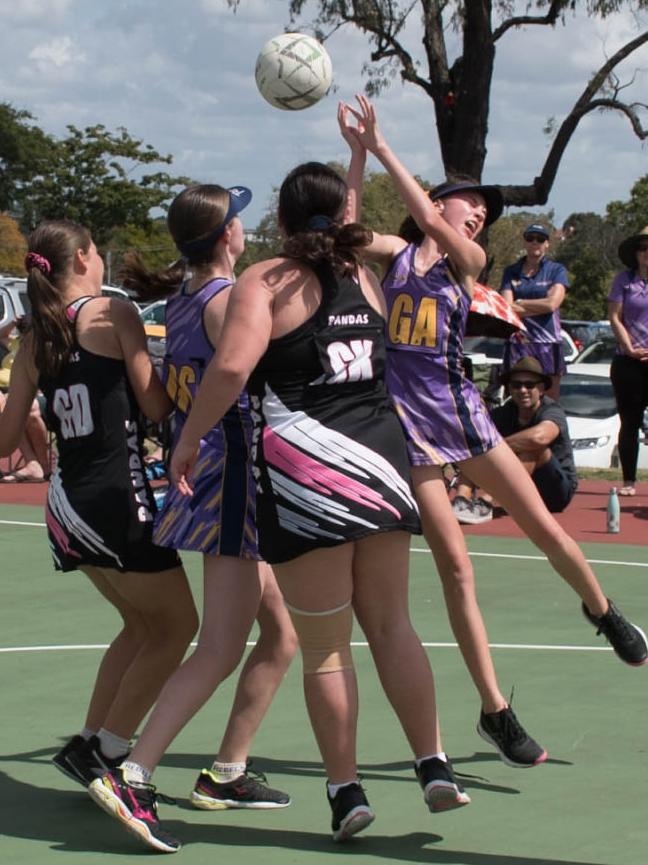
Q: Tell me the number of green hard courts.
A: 1